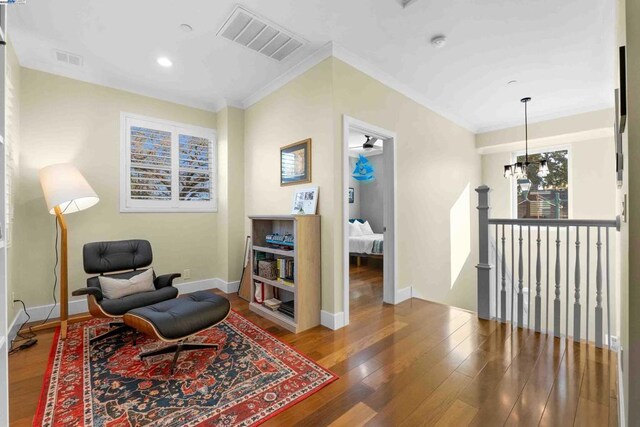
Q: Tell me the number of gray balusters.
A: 13